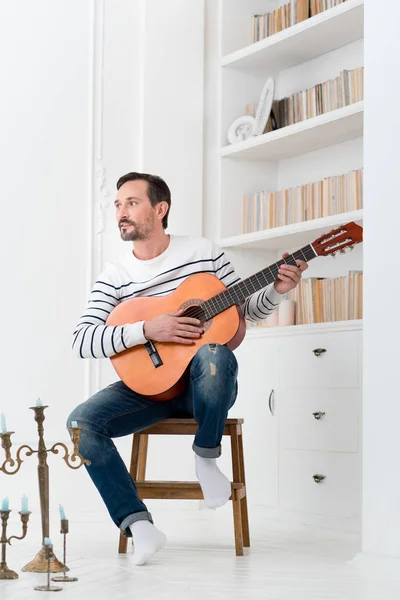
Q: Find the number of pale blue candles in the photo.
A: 7